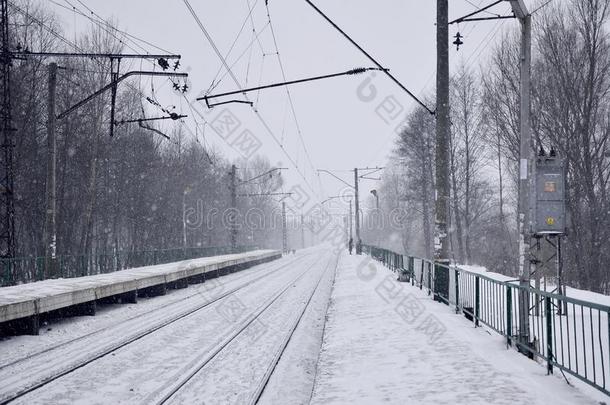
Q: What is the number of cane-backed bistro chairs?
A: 0